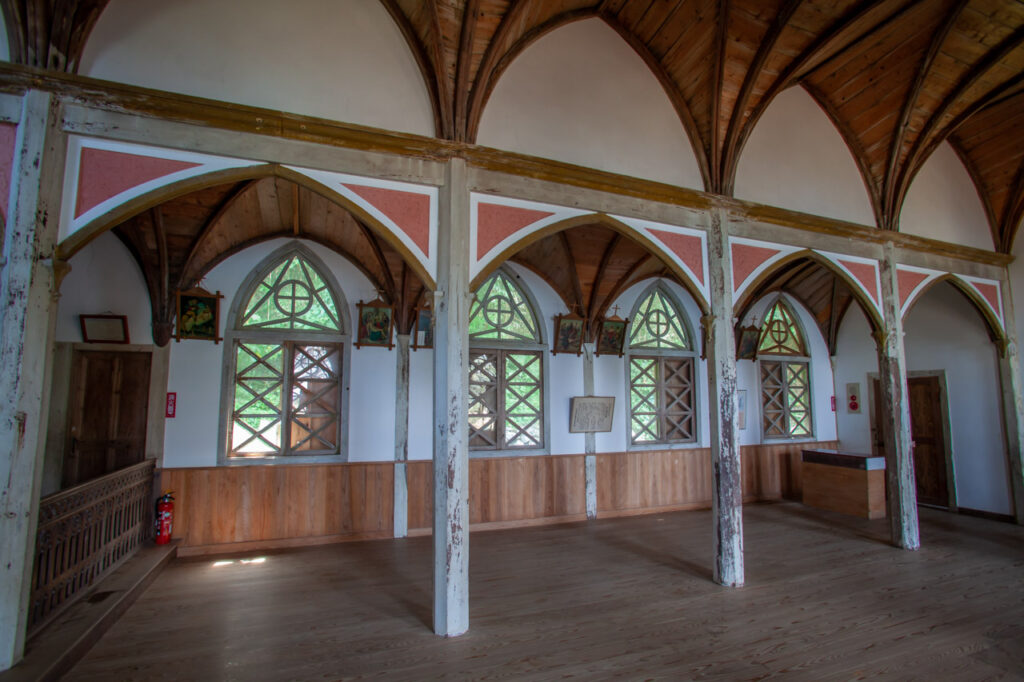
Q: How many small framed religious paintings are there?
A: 6